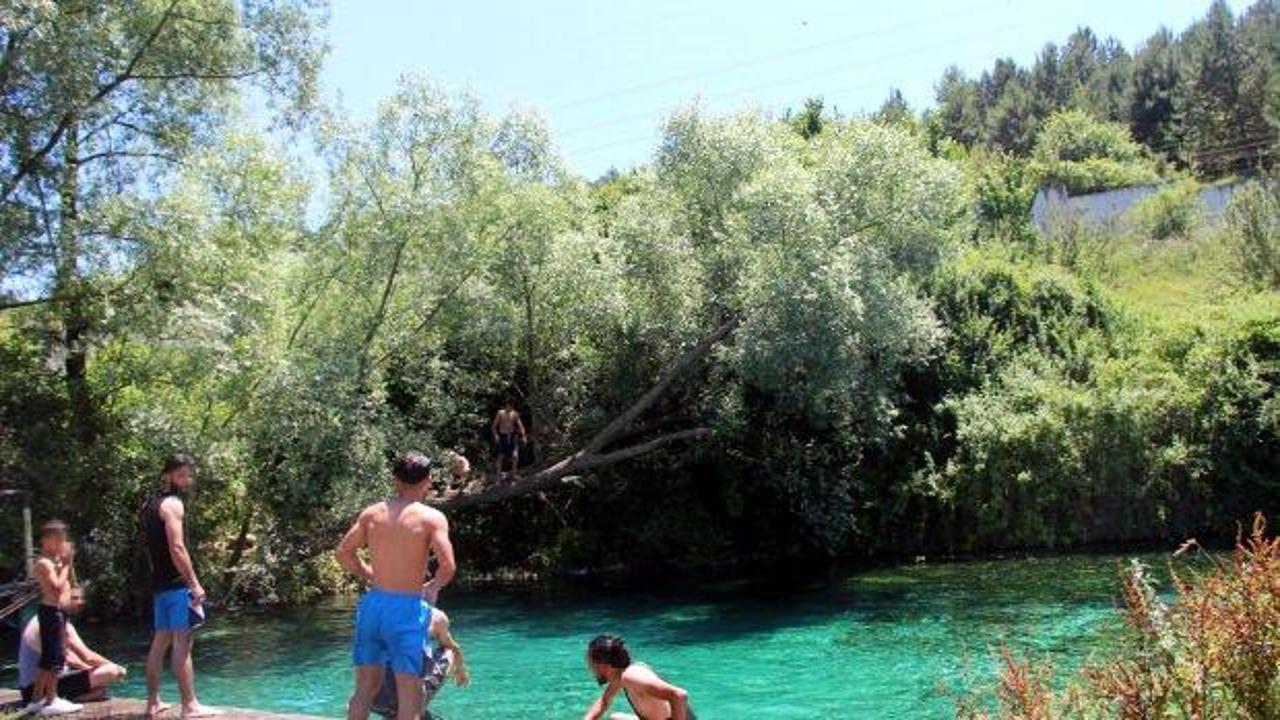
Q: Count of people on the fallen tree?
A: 1